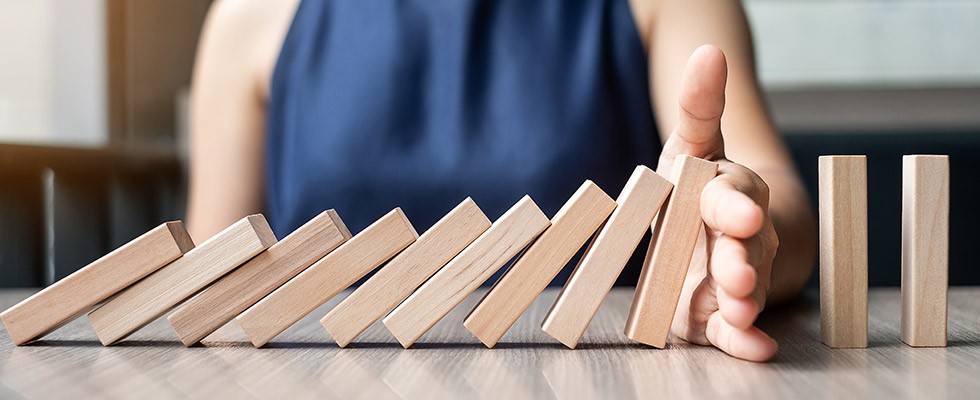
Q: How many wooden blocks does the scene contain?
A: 11